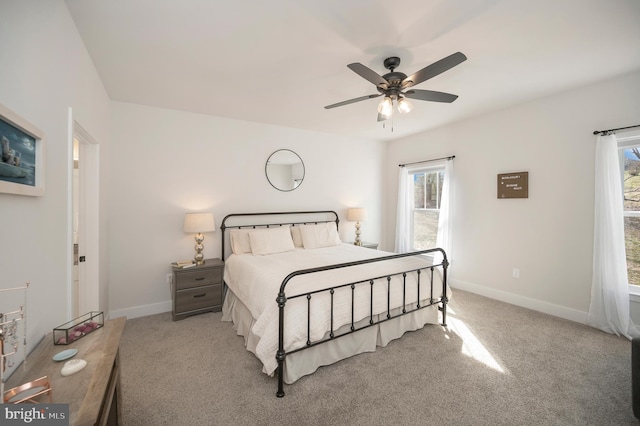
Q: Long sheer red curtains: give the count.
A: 0